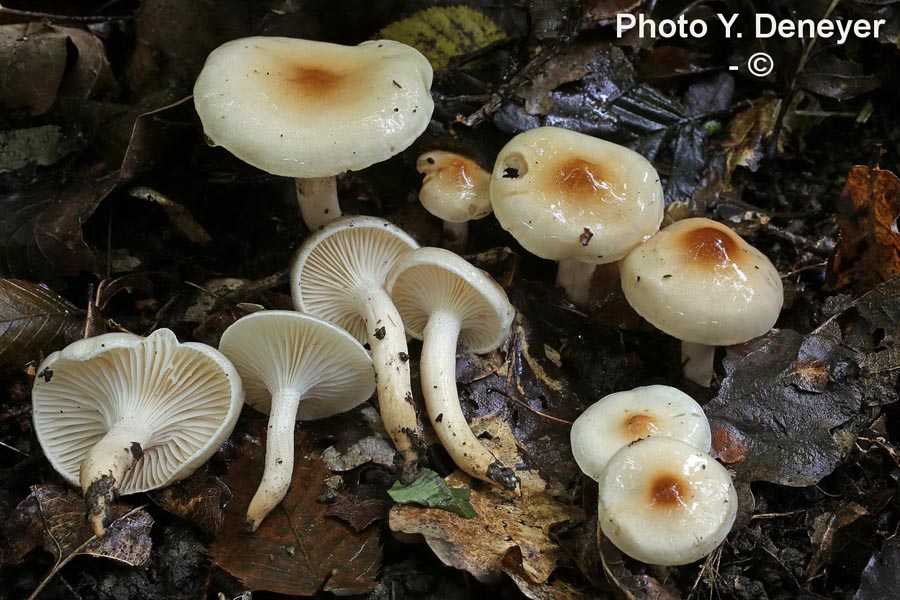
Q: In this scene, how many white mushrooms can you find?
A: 10